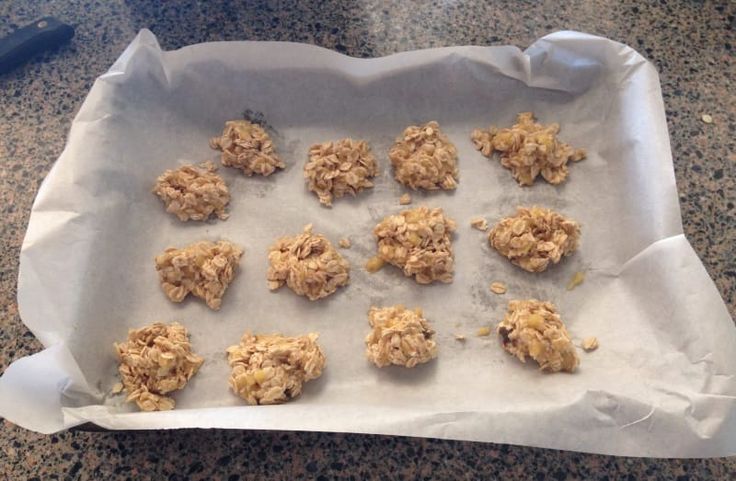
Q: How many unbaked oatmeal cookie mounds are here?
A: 13